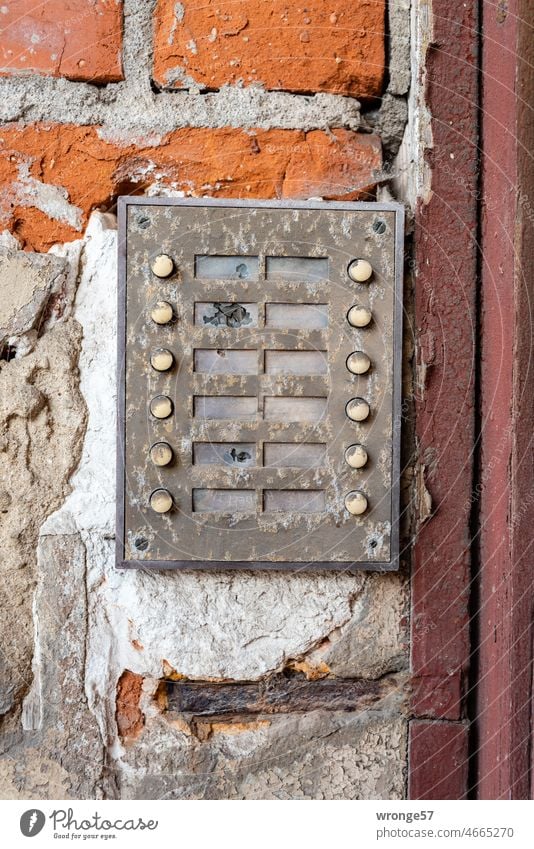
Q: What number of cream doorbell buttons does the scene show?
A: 12